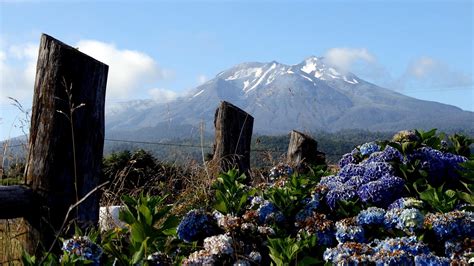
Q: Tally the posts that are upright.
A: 3